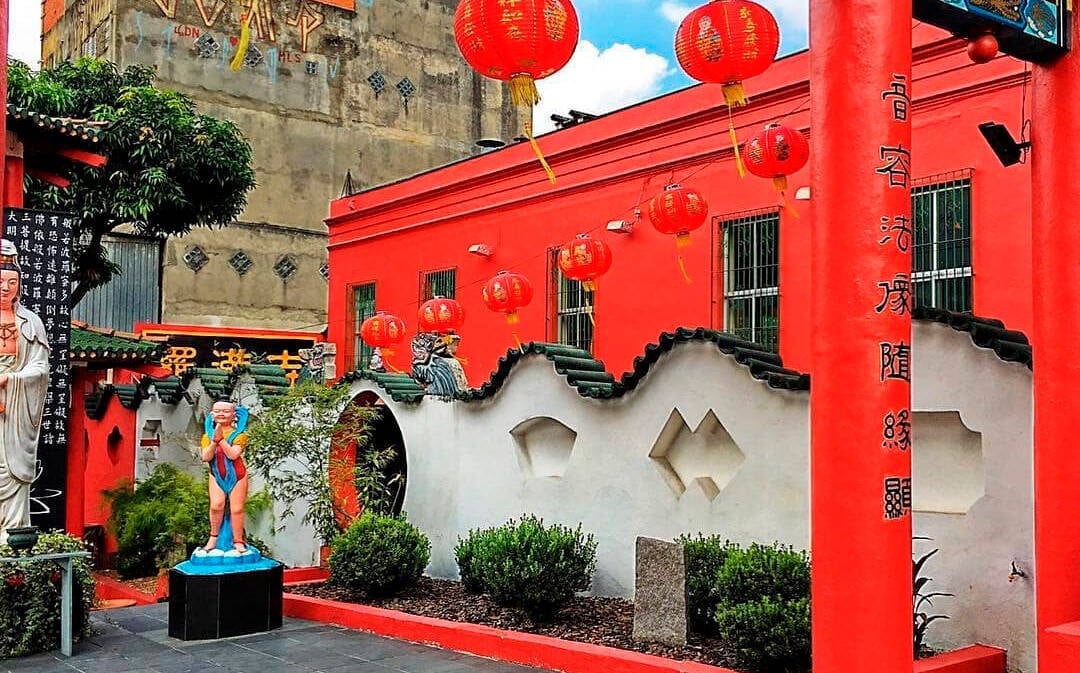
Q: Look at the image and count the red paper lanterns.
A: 8